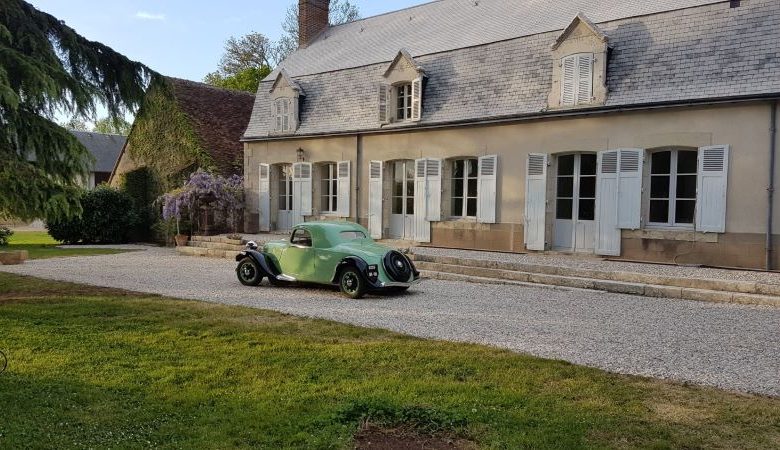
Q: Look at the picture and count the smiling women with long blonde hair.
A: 0